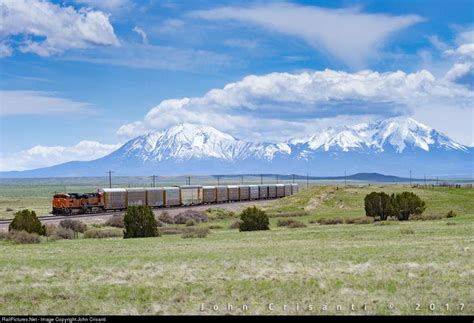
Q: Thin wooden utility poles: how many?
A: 13